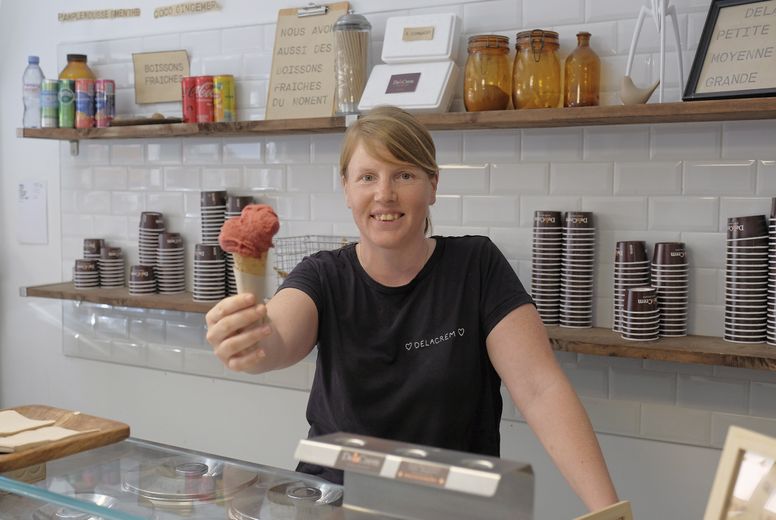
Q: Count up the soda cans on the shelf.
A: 7